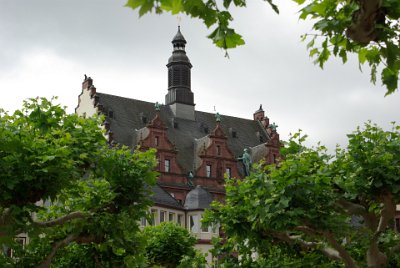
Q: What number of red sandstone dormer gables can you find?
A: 3